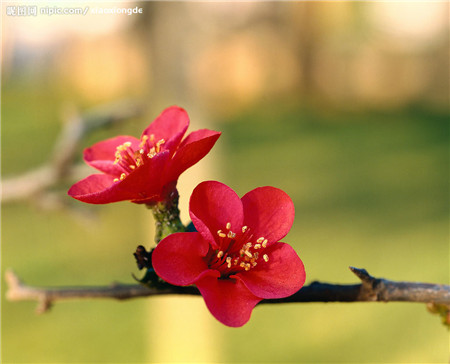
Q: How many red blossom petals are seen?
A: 10